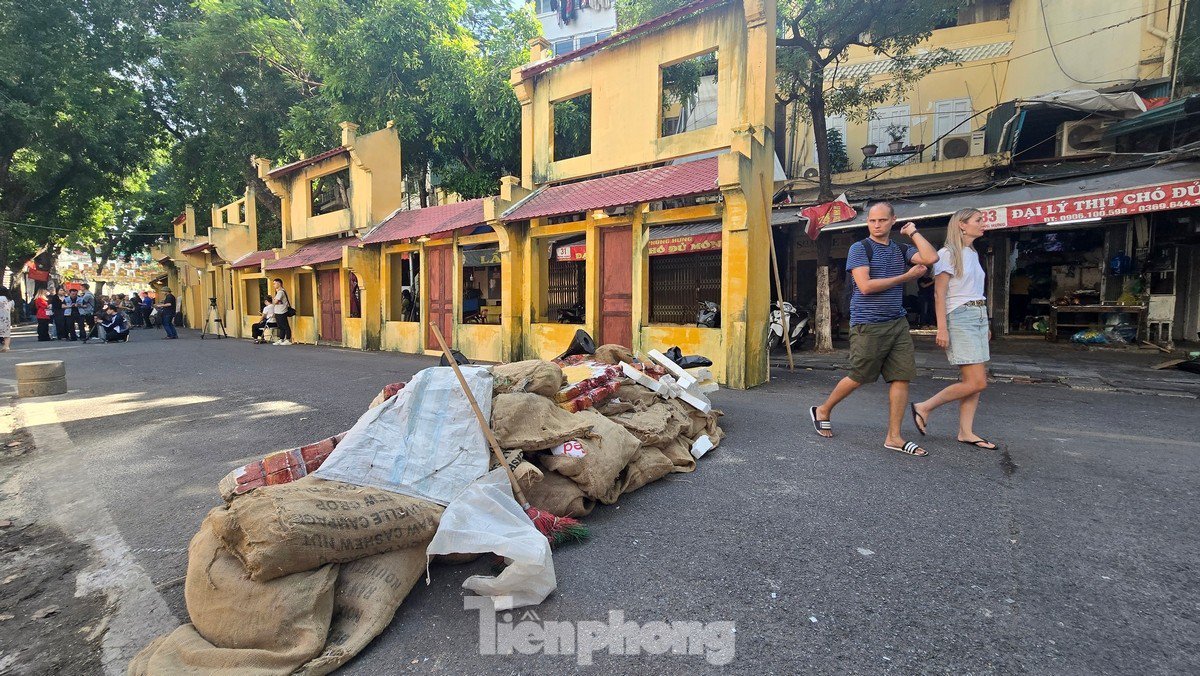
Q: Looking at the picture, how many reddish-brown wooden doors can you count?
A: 3